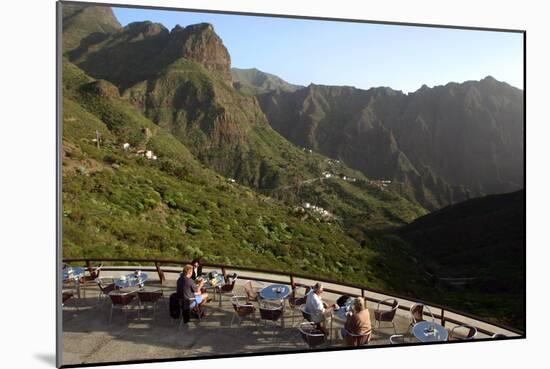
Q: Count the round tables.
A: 6